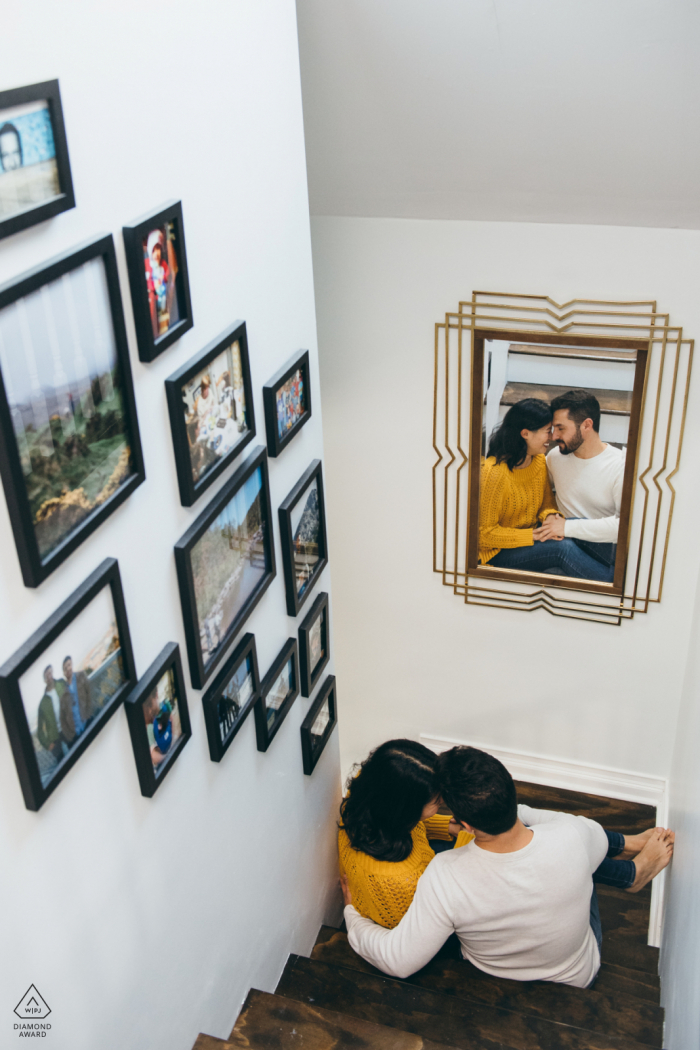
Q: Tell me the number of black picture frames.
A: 13